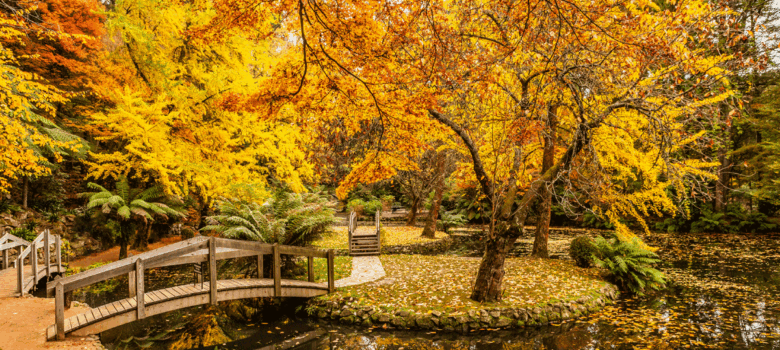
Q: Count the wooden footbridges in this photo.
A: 3